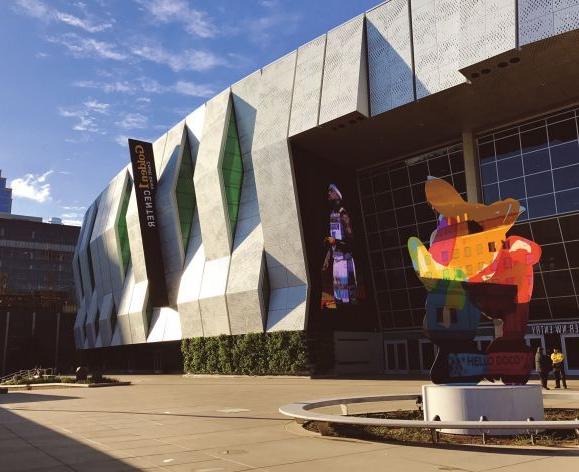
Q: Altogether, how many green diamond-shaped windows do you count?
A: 3